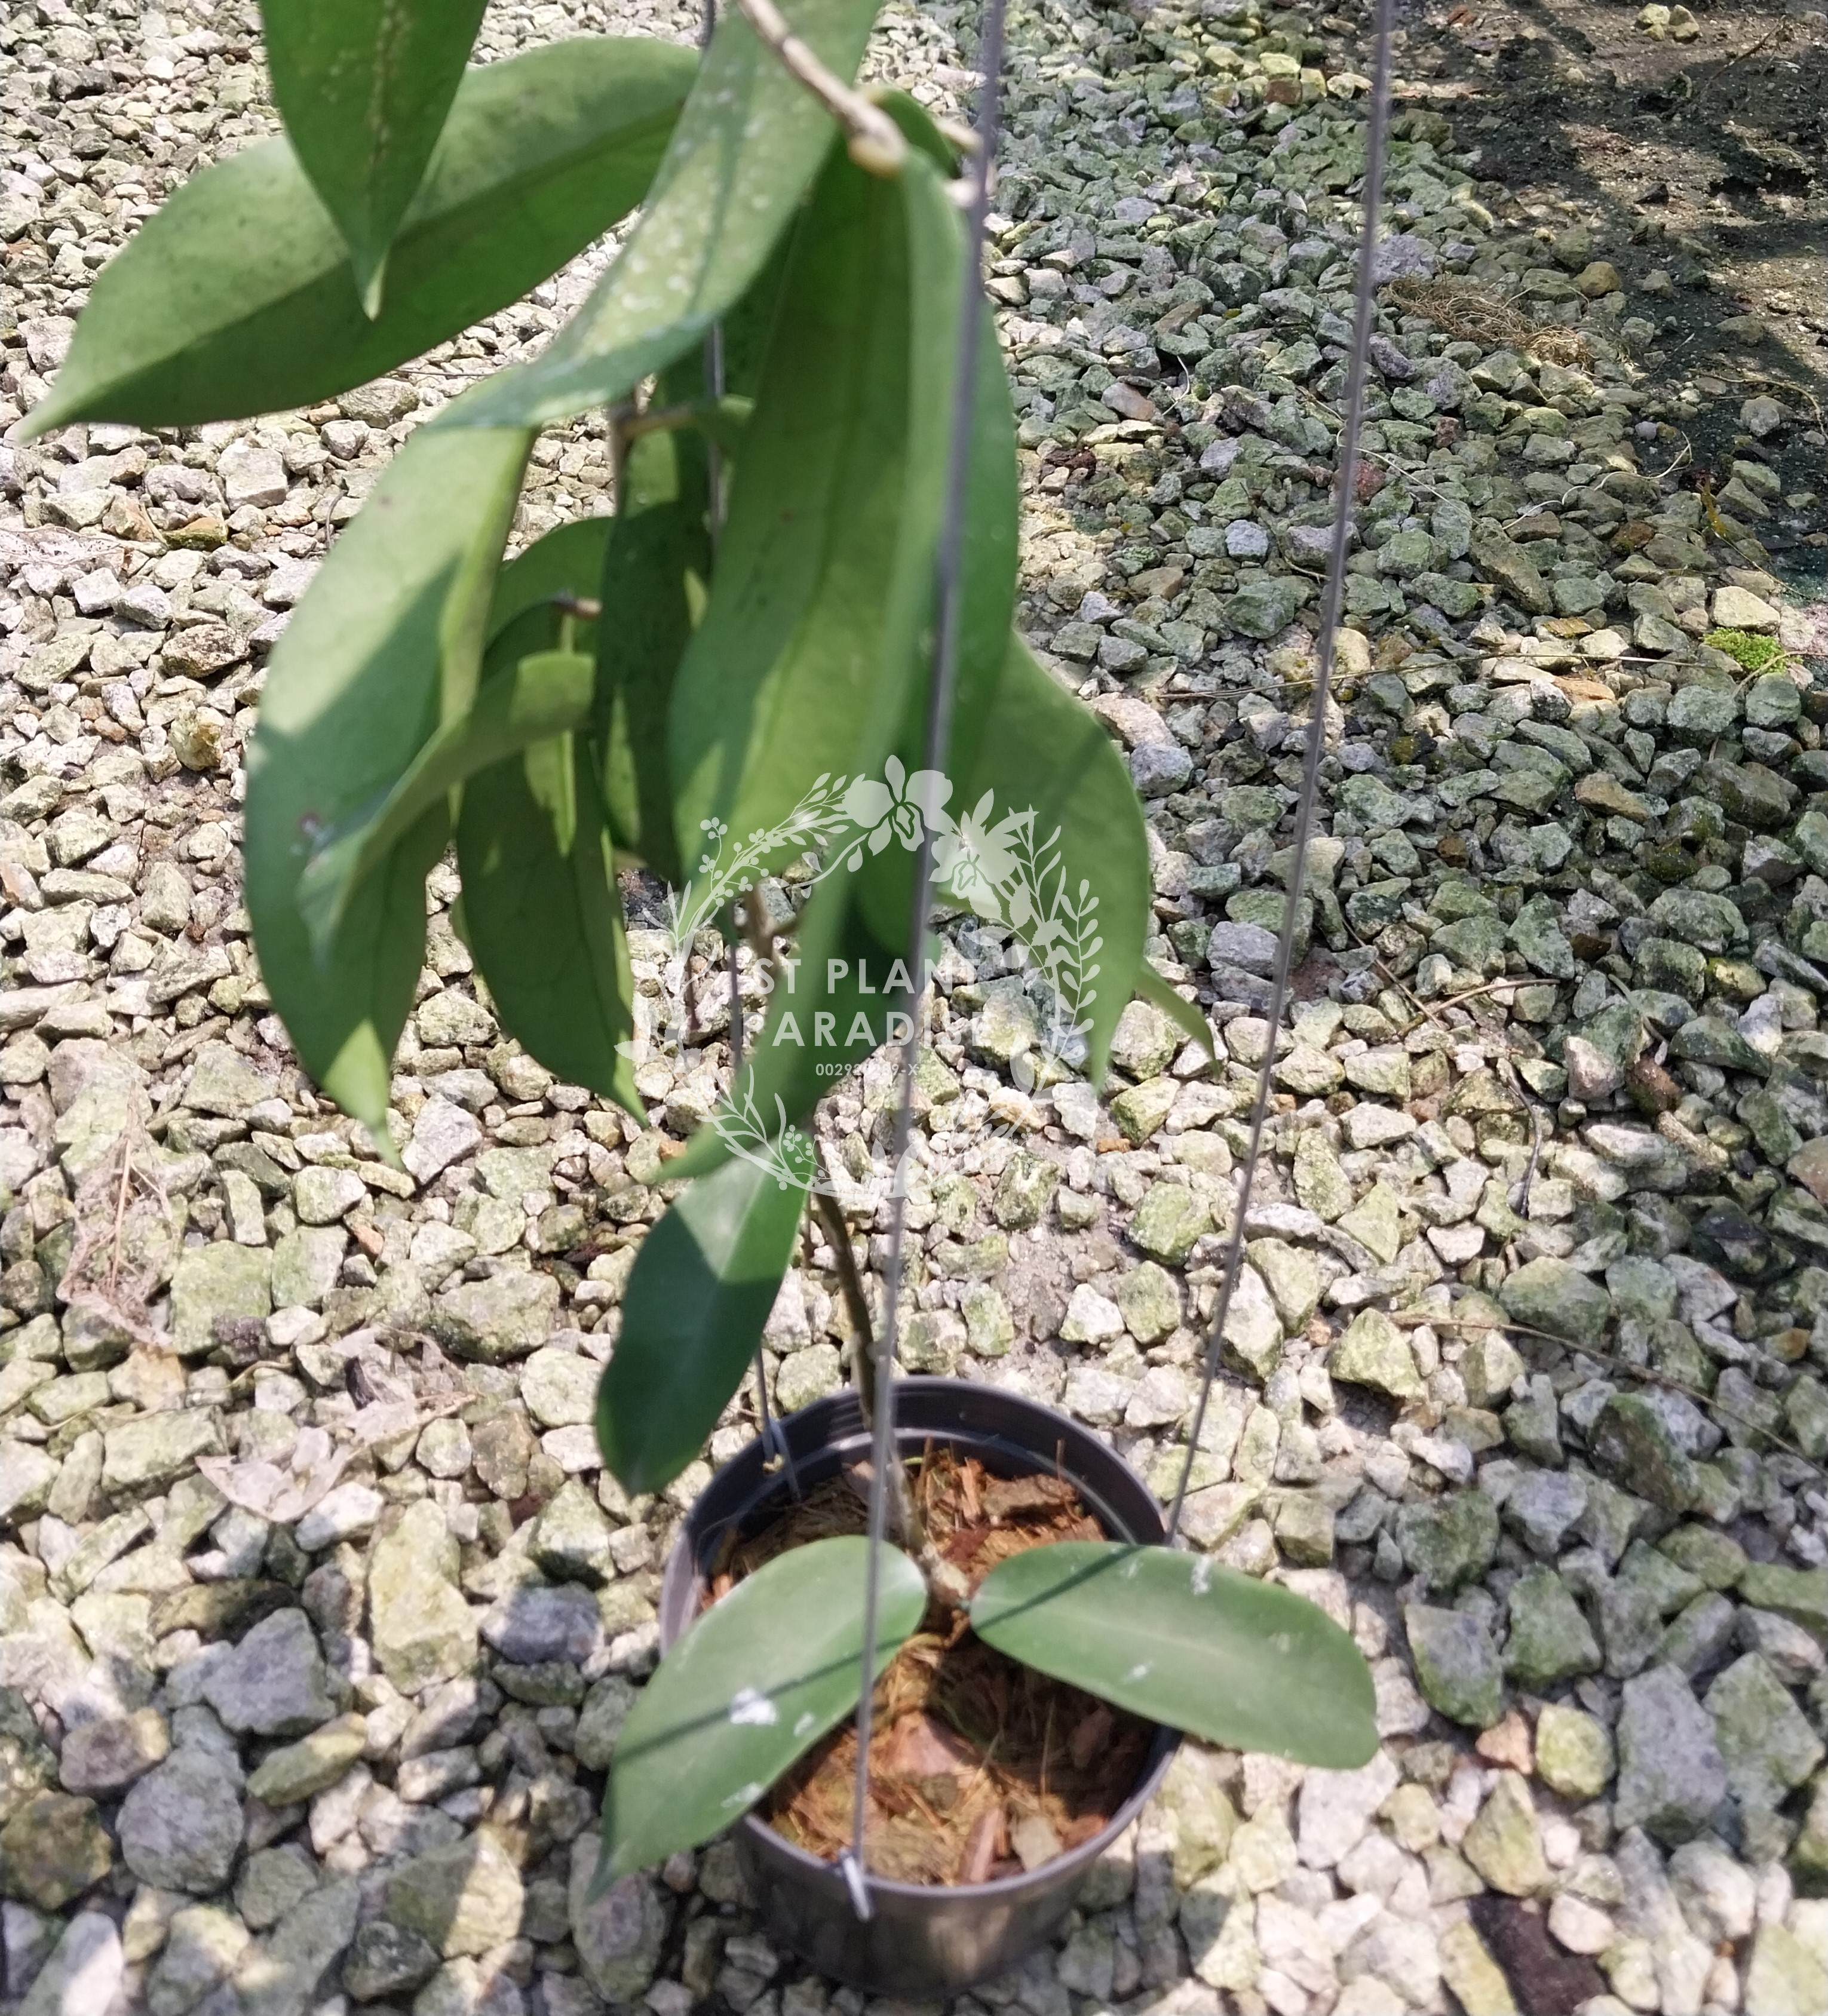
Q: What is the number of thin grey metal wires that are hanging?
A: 3